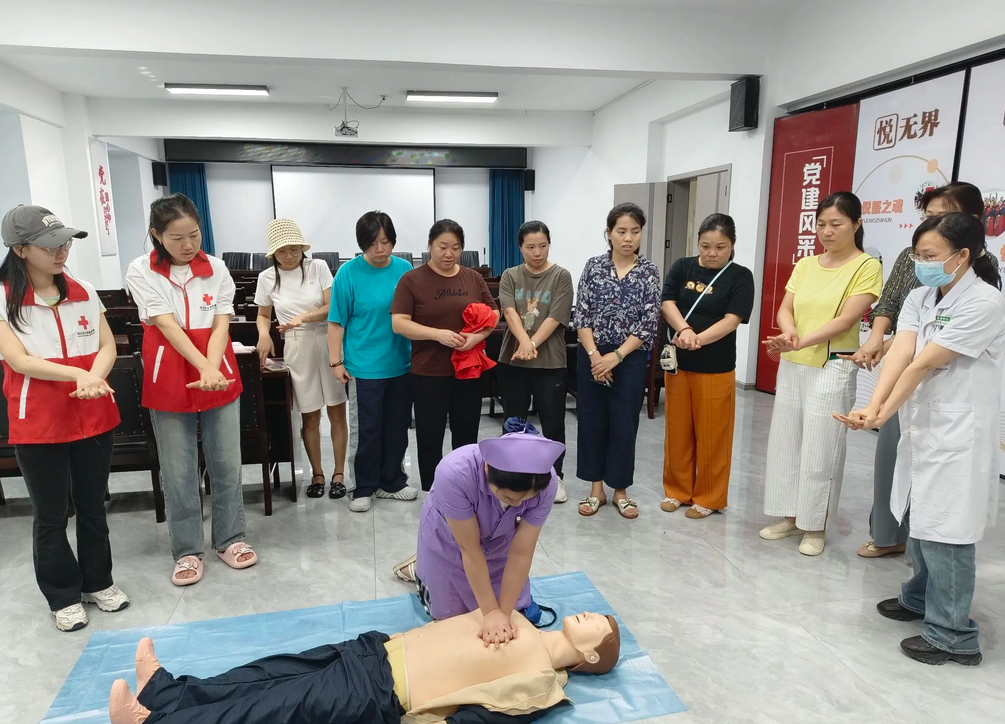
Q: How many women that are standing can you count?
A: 11